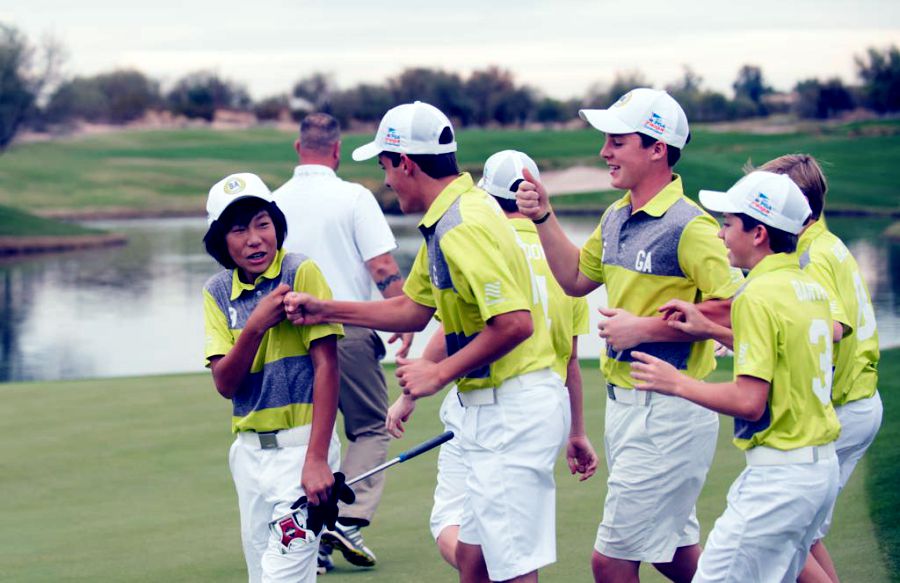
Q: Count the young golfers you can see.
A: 6